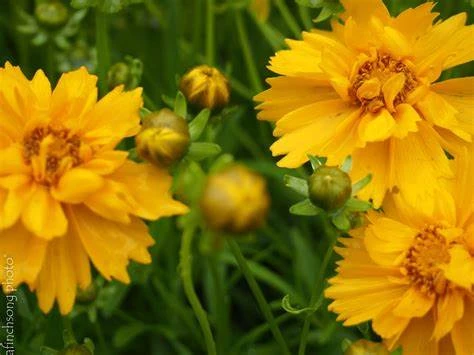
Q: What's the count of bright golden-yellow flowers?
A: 3